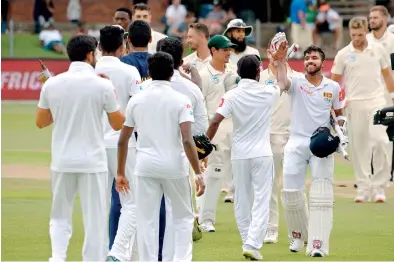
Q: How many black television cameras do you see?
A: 1